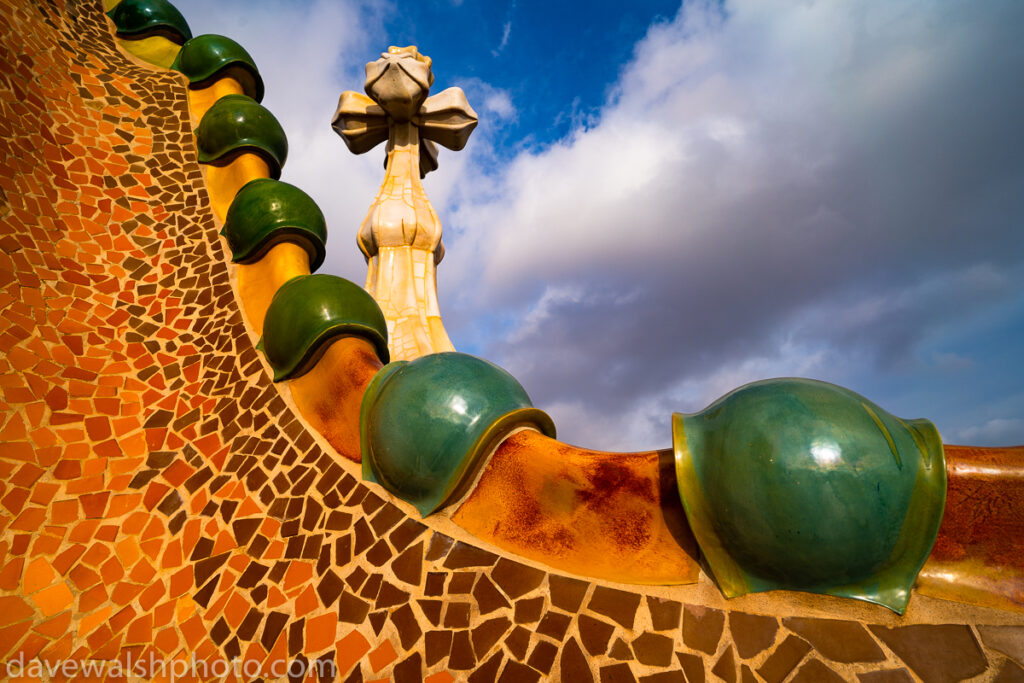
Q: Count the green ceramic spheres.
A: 7